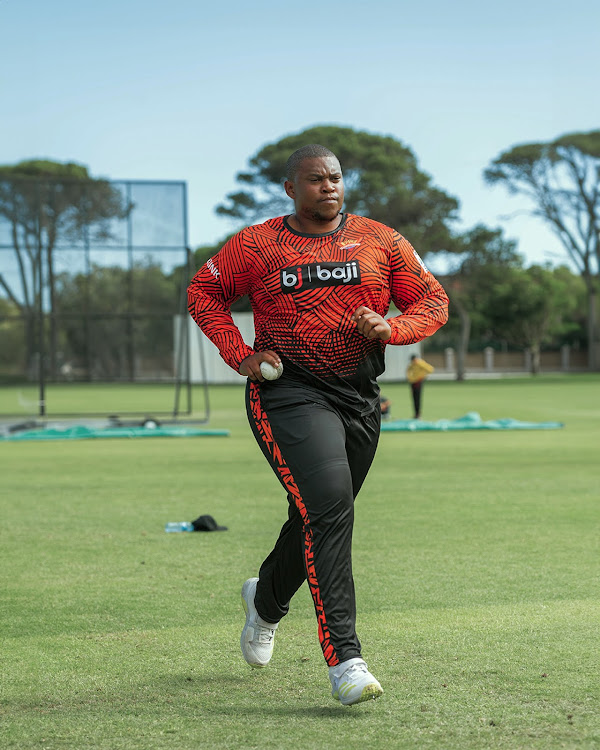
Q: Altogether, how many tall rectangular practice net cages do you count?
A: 1